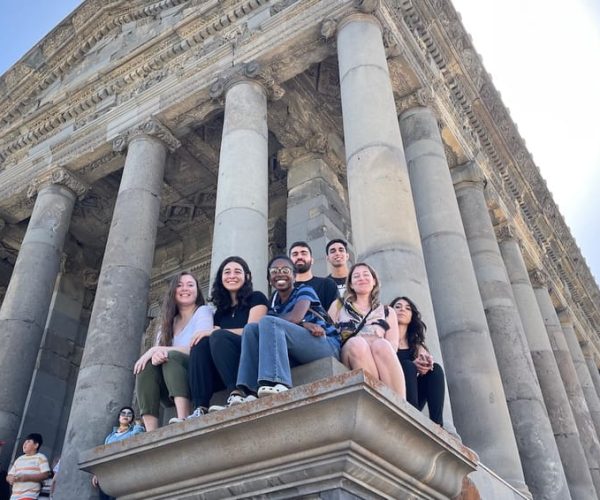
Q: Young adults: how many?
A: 7